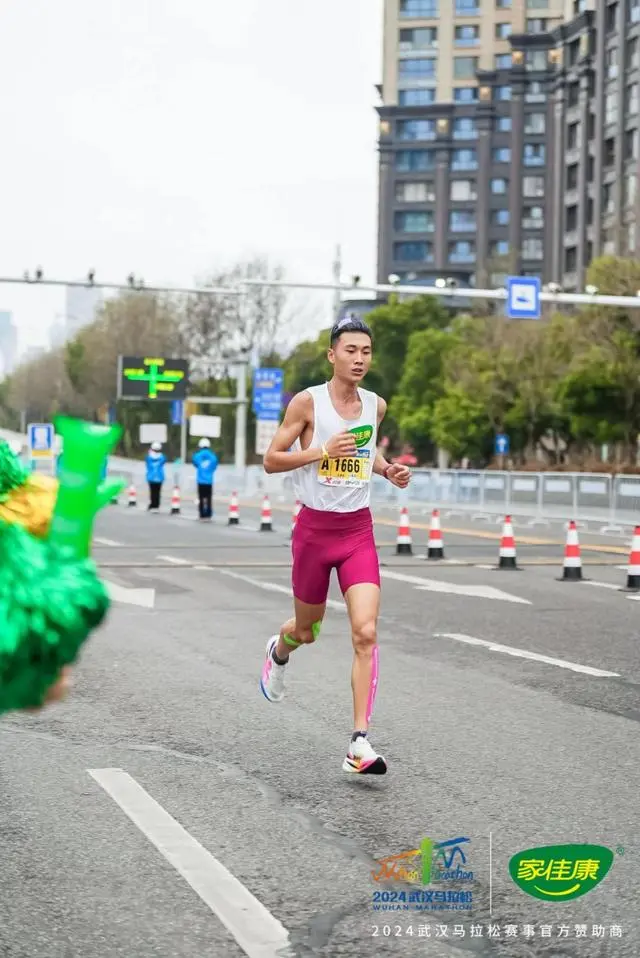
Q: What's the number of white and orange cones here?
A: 10